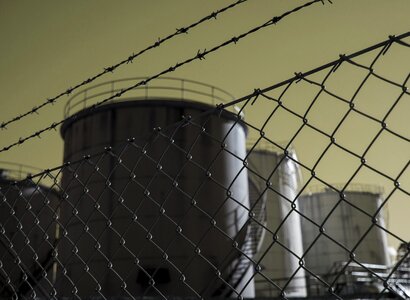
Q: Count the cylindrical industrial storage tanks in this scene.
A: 4